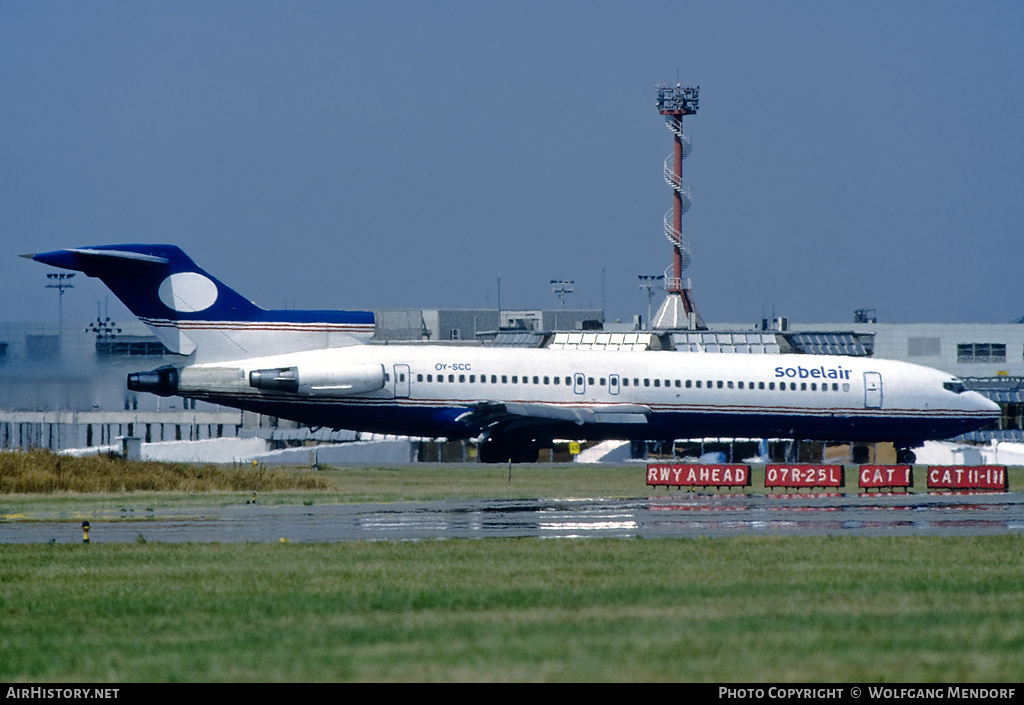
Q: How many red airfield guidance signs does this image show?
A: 4